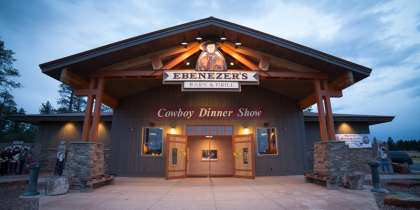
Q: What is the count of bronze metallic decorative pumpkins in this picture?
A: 0